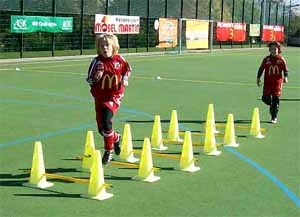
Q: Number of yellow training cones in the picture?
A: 12